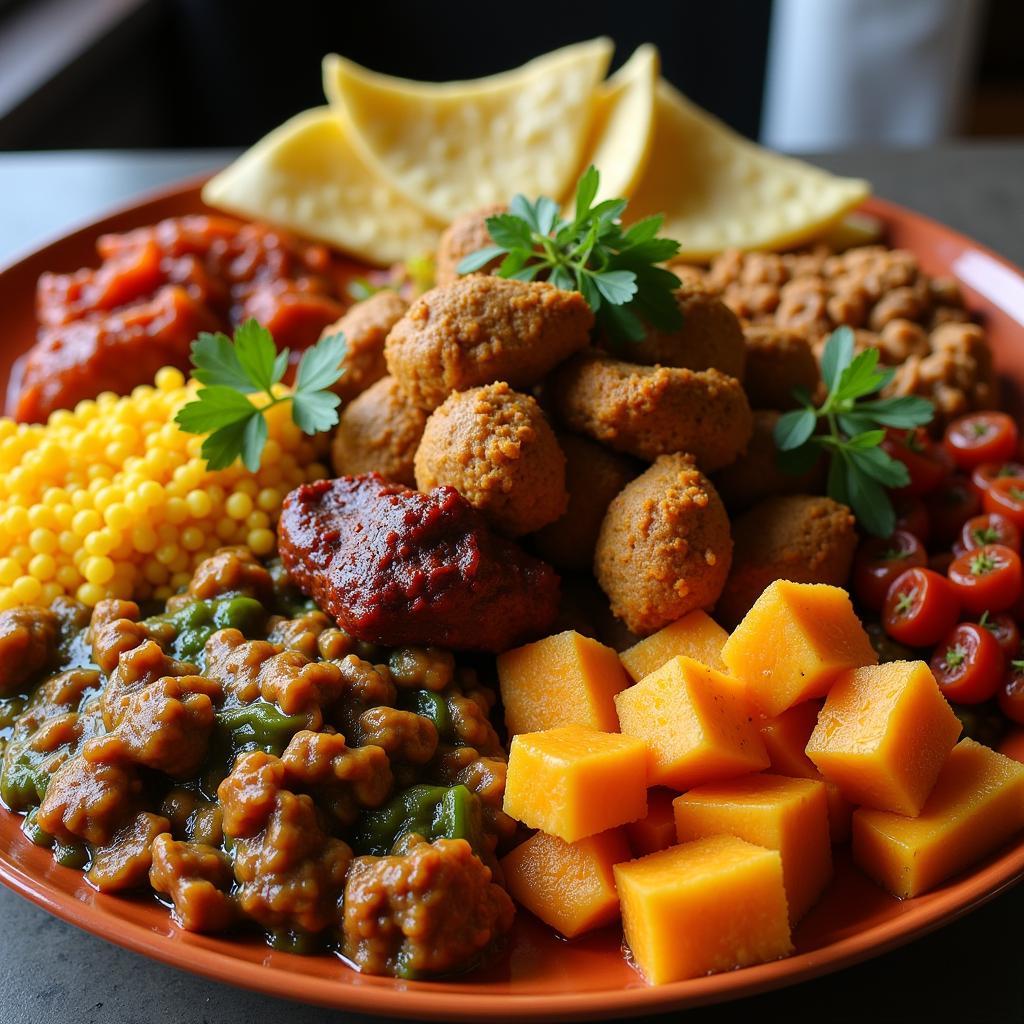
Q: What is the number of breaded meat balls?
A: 12